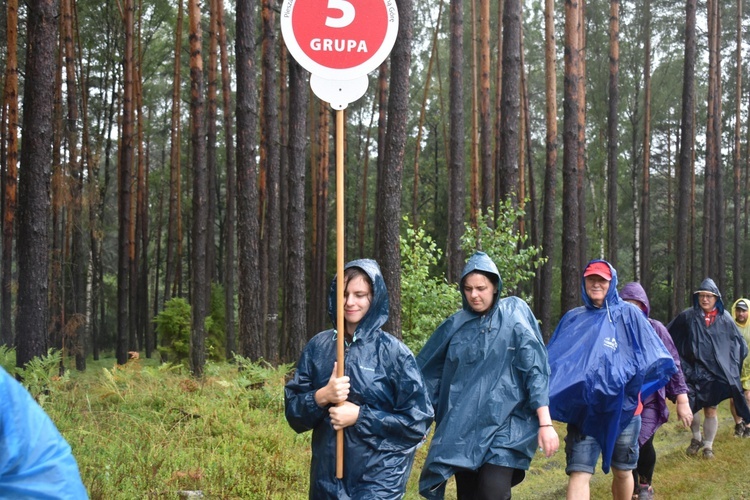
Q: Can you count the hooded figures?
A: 6